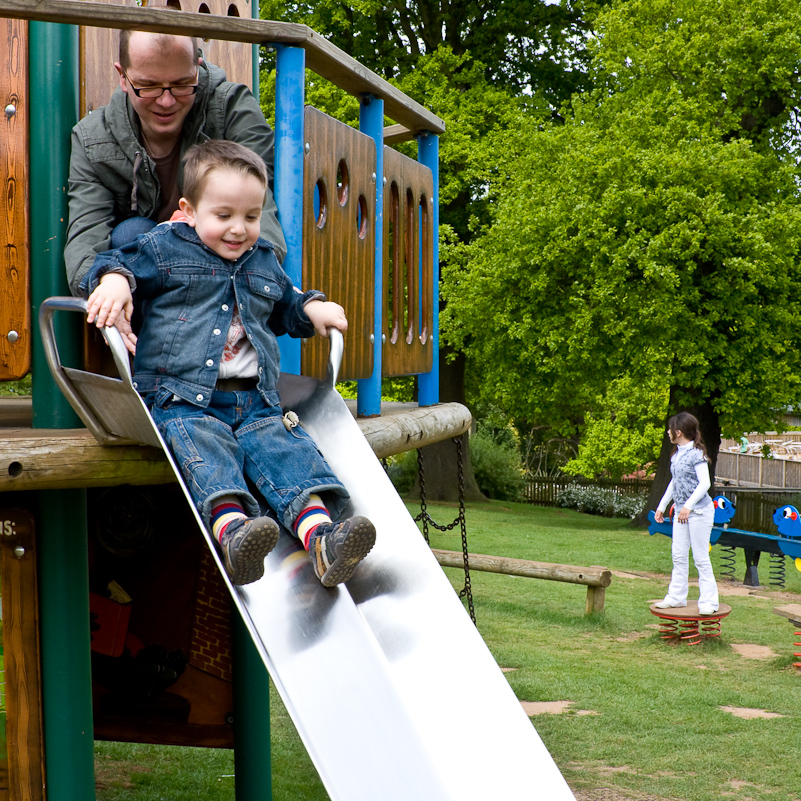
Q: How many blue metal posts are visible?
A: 3